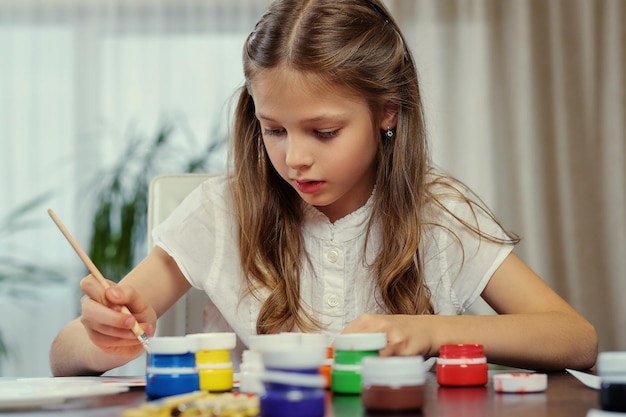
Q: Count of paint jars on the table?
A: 9